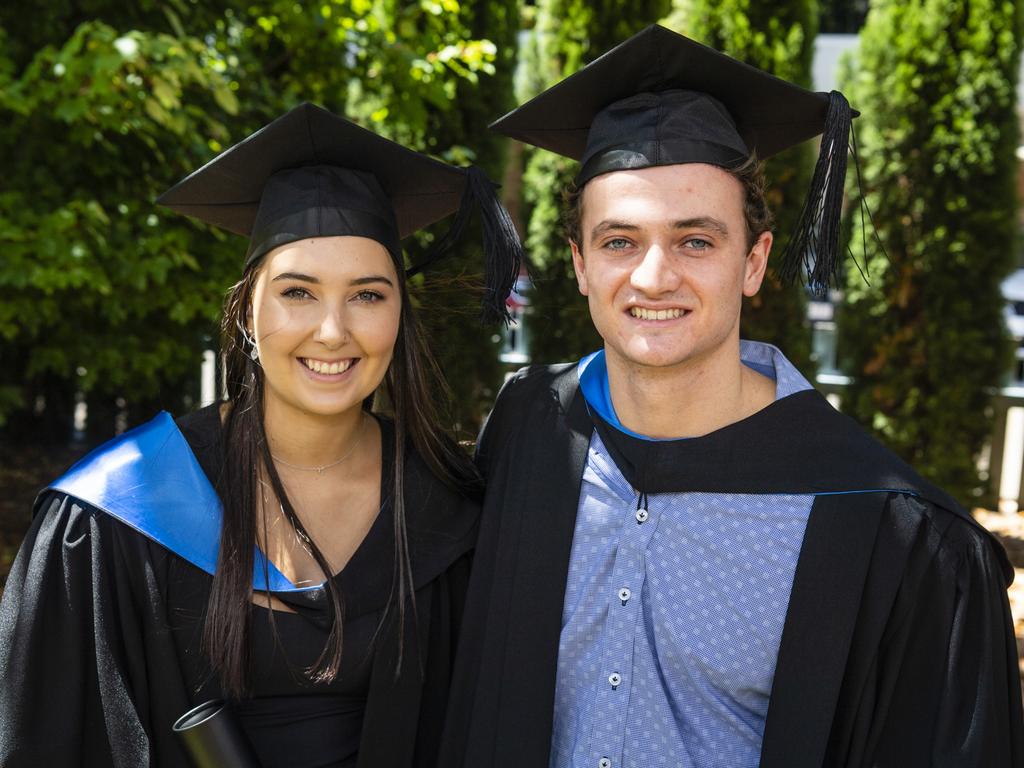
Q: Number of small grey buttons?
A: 4